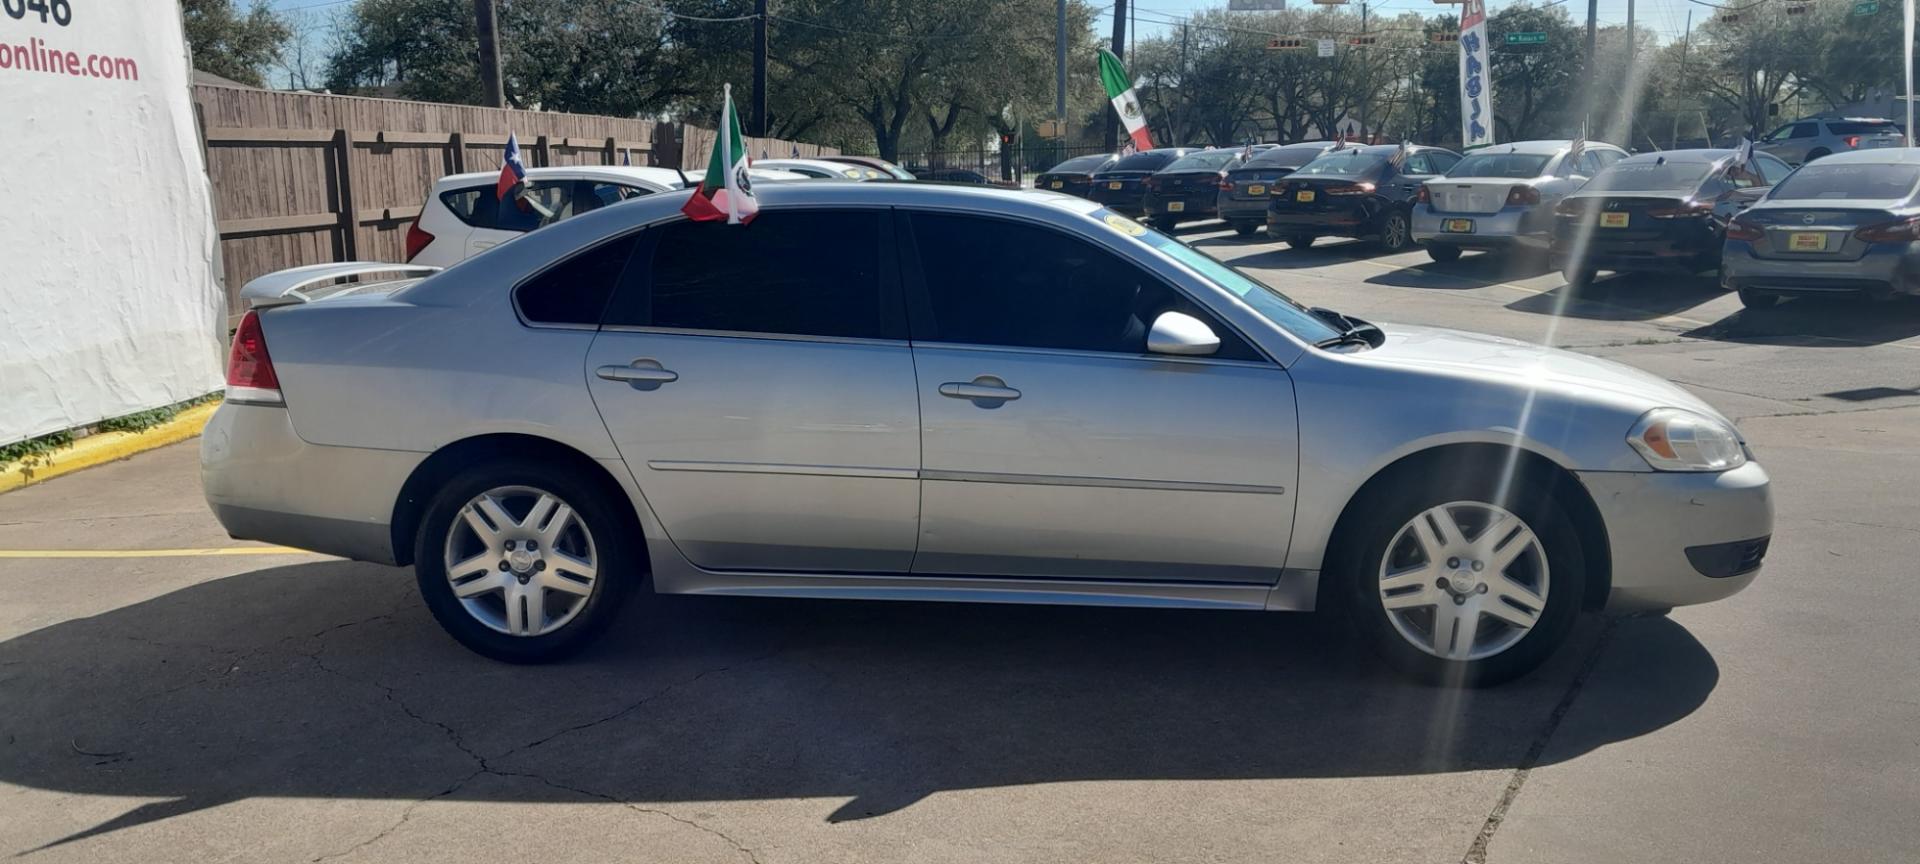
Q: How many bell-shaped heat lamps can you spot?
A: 0